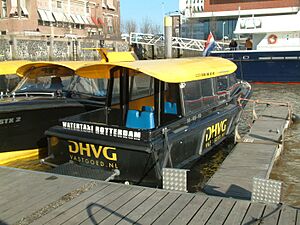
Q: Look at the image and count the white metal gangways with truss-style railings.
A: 1